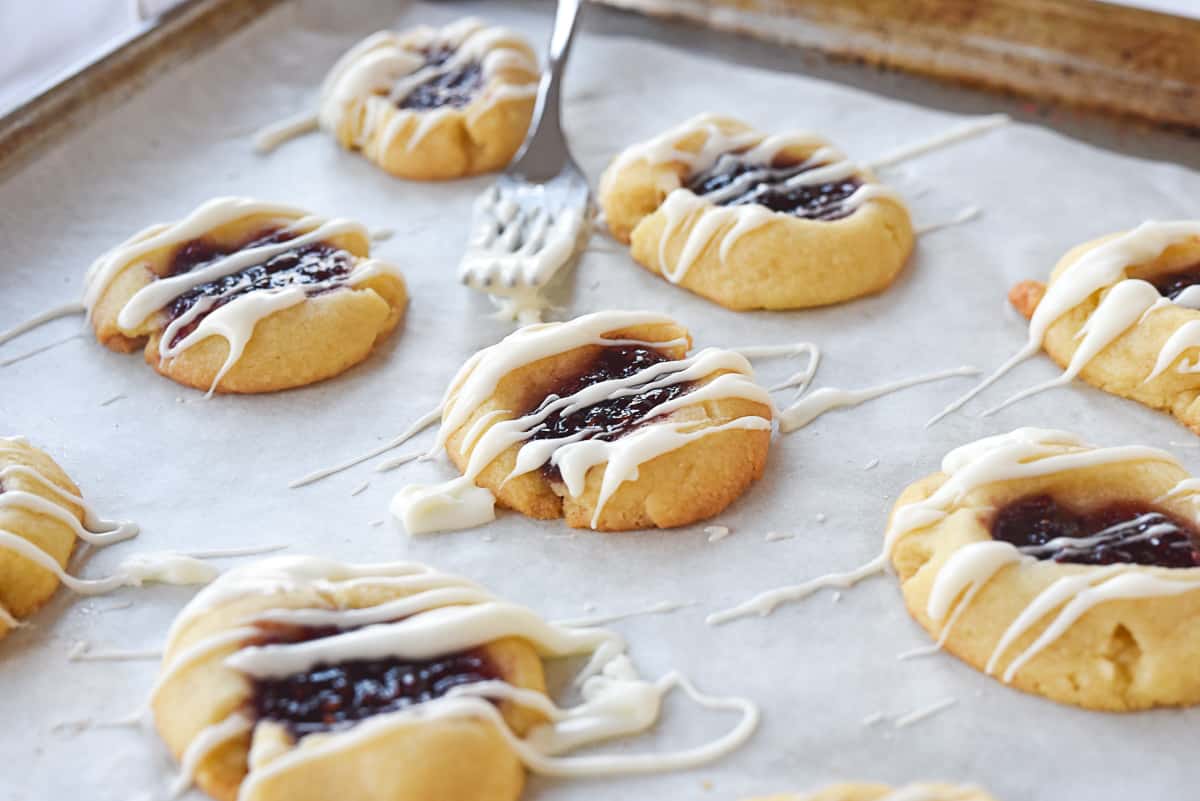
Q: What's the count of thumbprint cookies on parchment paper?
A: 9